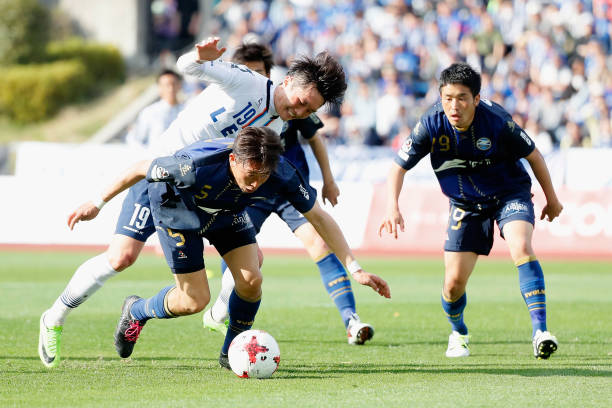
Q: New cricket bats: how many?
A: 0